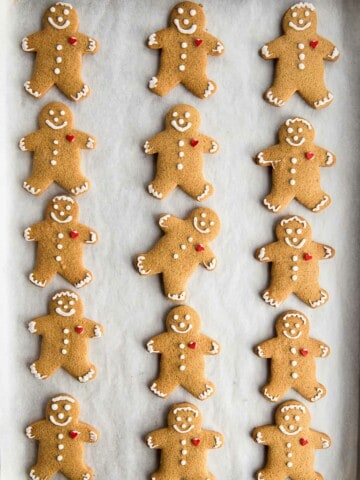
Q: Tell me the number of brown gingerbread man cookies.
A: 15